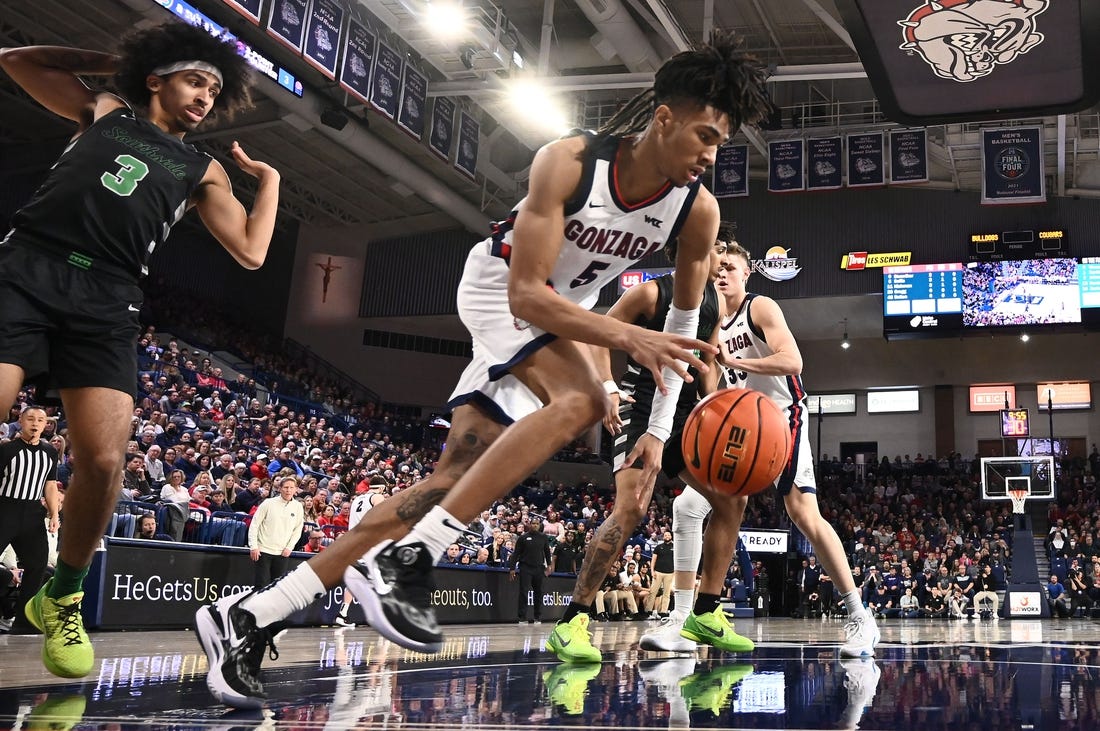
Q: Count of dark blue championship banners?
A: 14